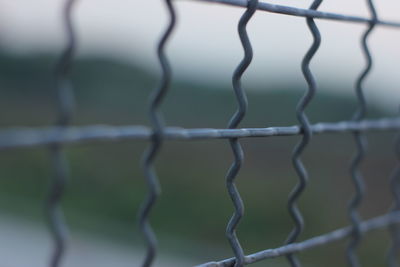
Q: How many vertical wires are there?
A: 6